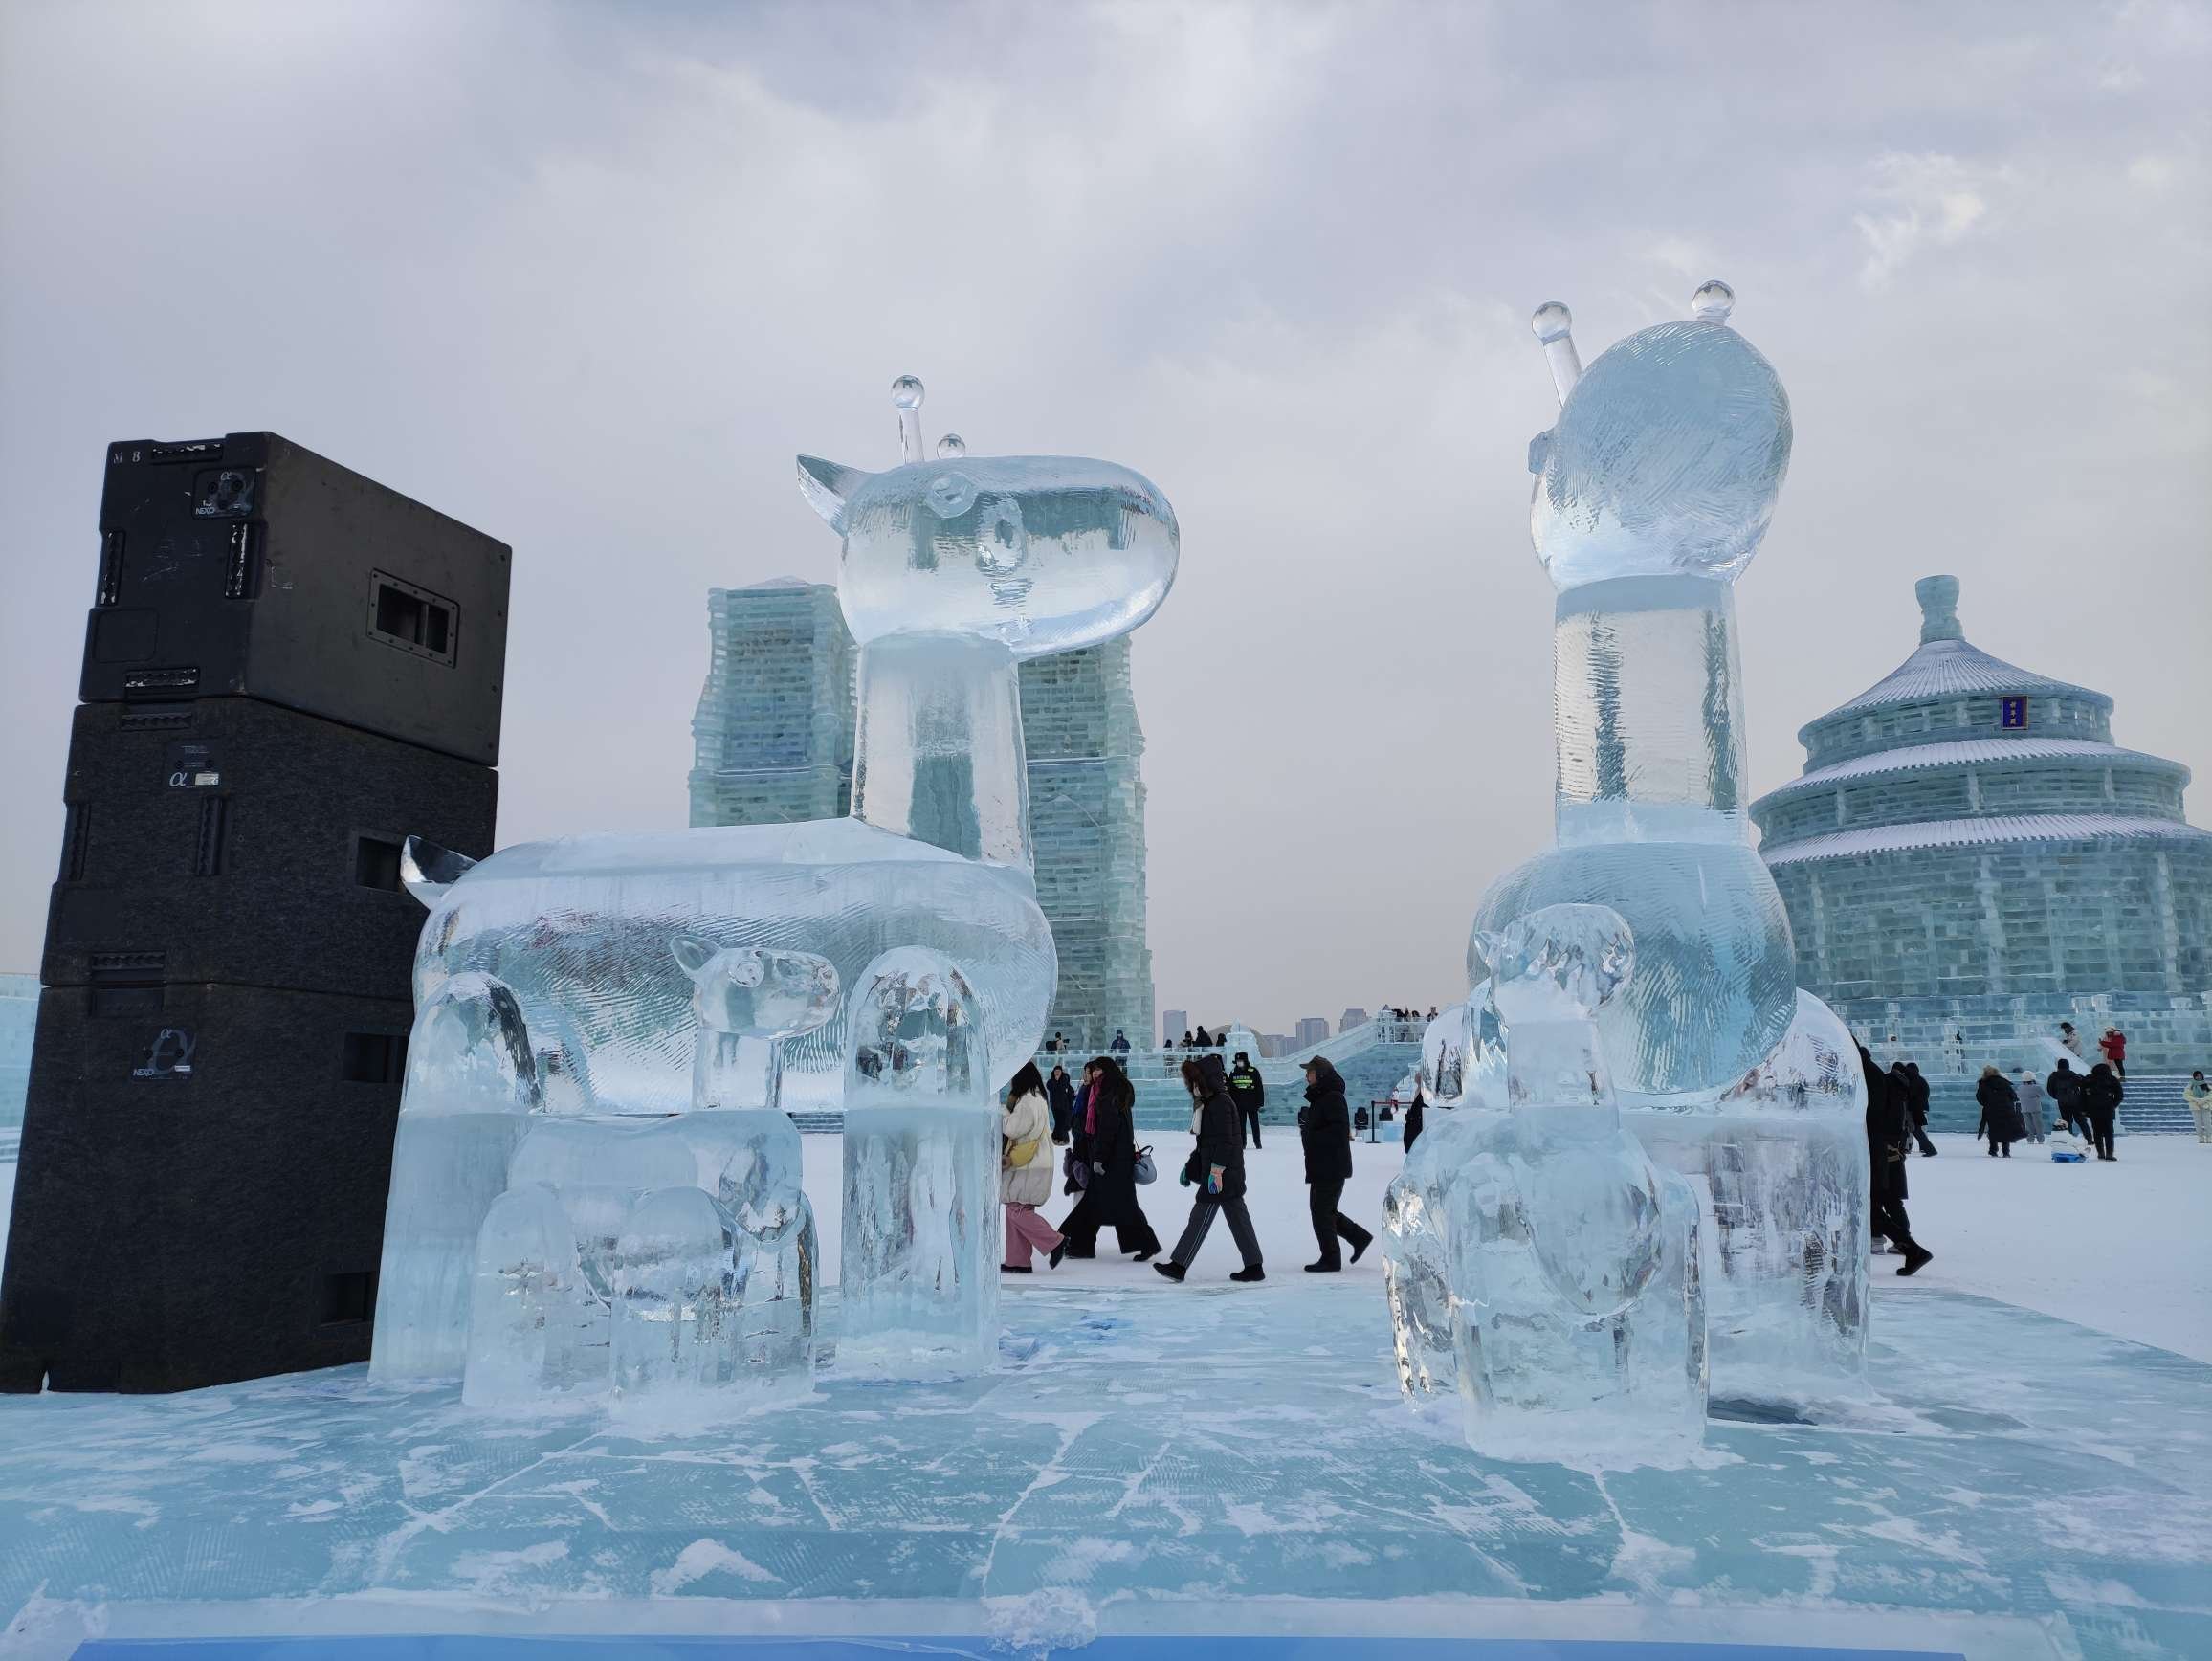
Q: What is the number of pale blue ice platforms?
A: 1